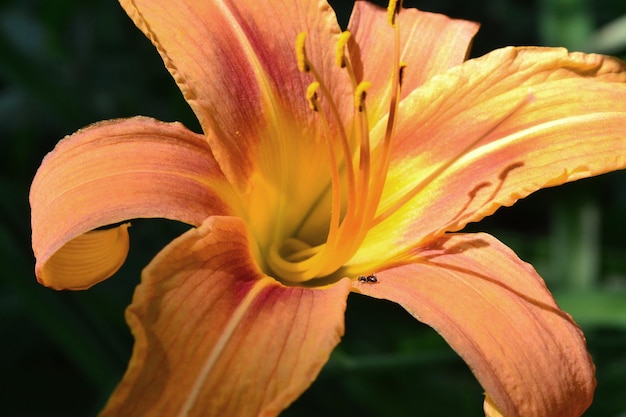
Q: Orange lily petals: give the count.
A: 6